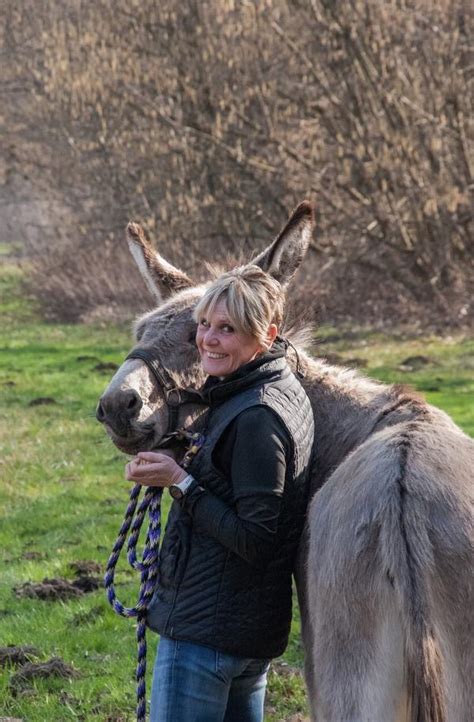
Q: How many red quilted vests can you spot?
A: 0